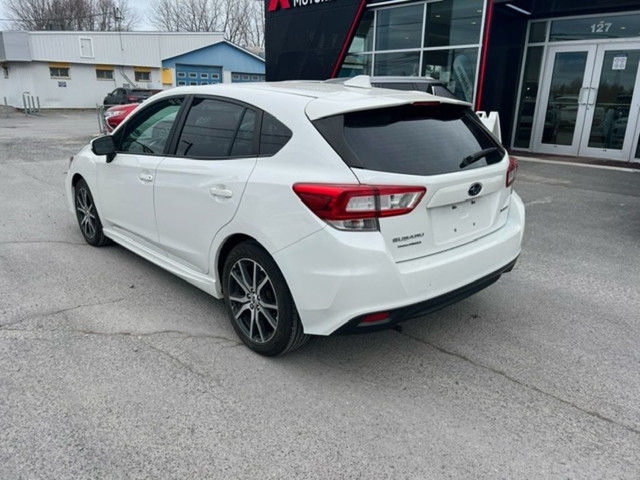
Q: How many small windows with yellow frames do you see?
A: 3